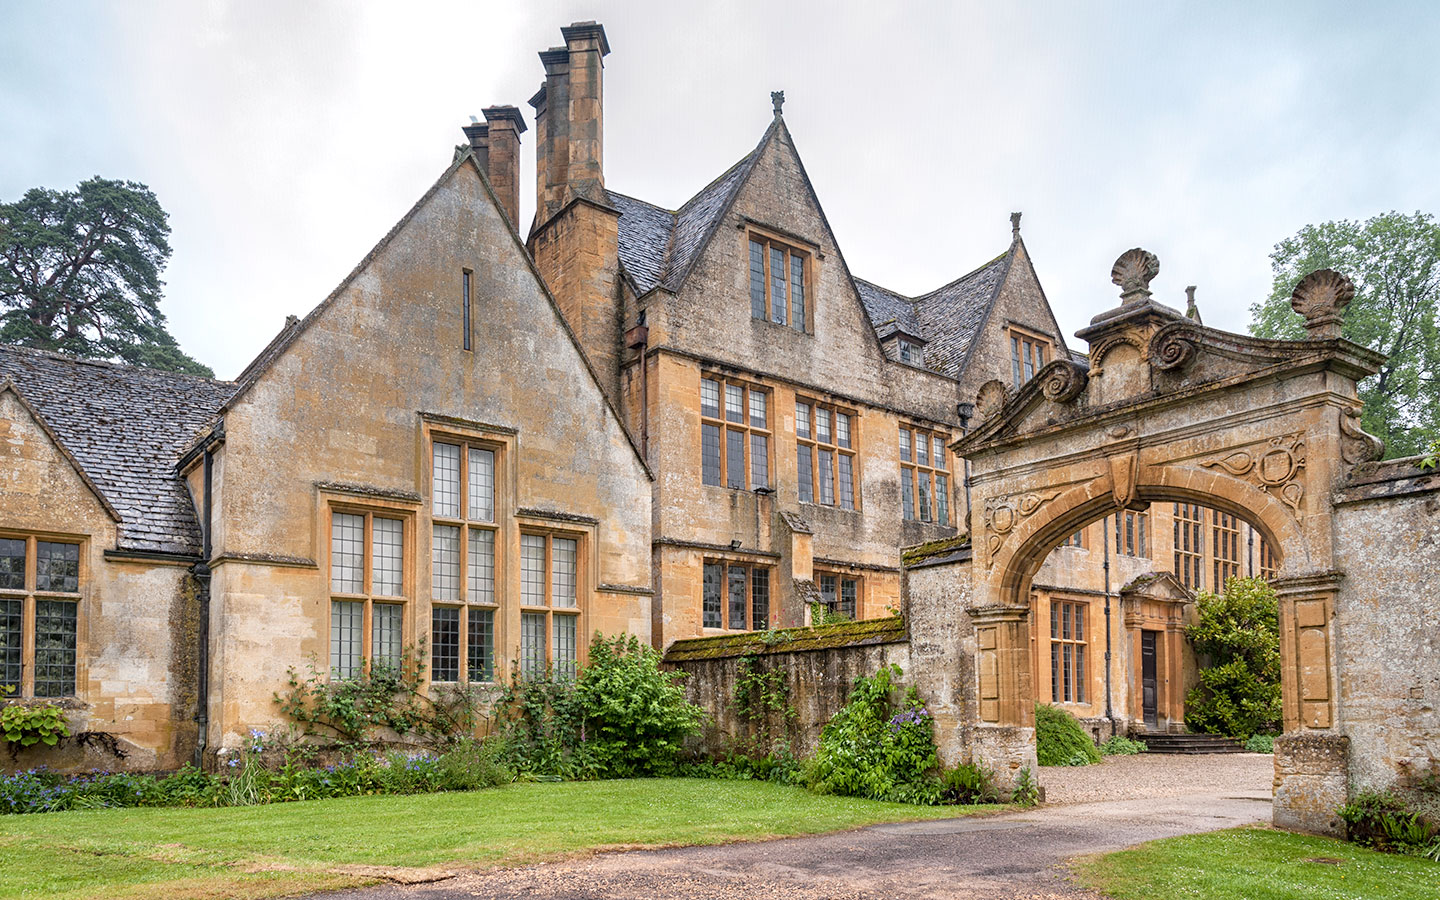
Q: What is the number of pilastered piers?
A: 2